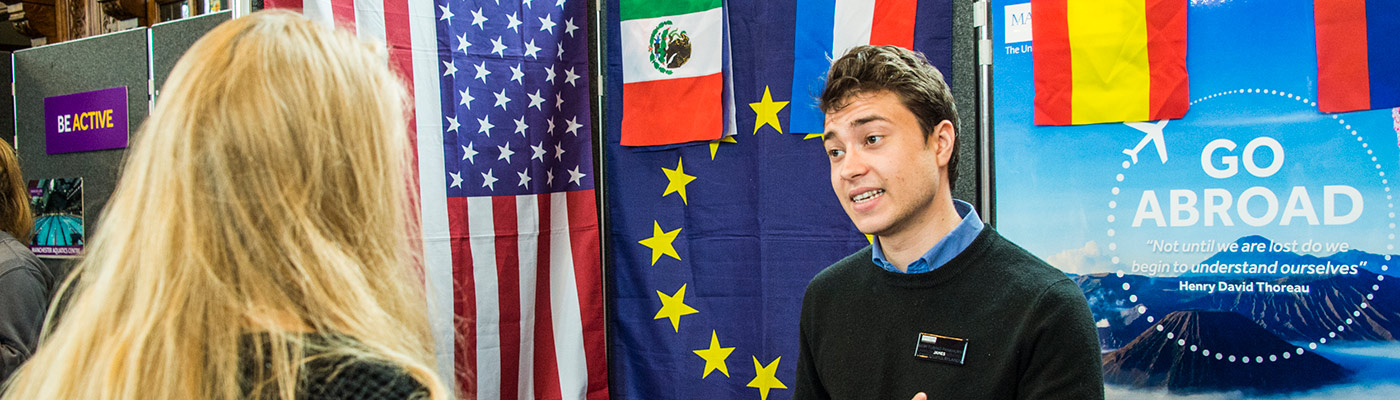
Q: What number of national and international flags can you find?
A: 6